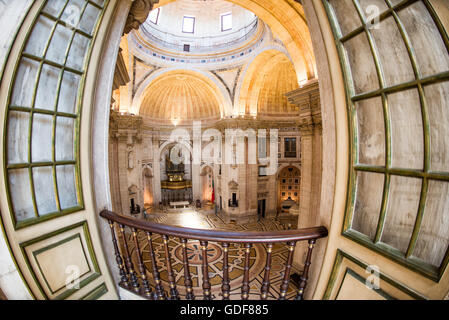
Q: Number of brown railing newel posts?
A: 12